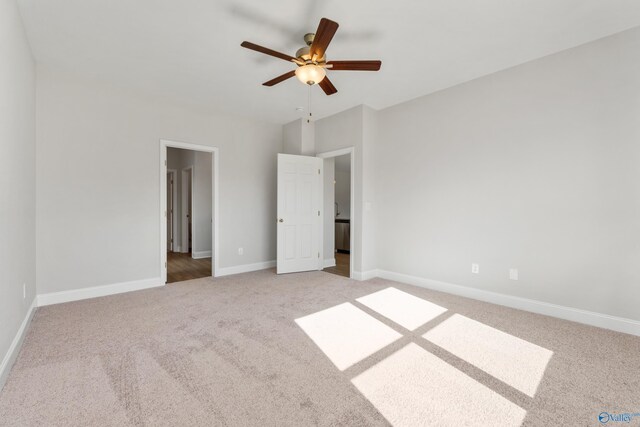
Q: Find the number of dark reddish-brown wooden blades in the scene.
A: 5